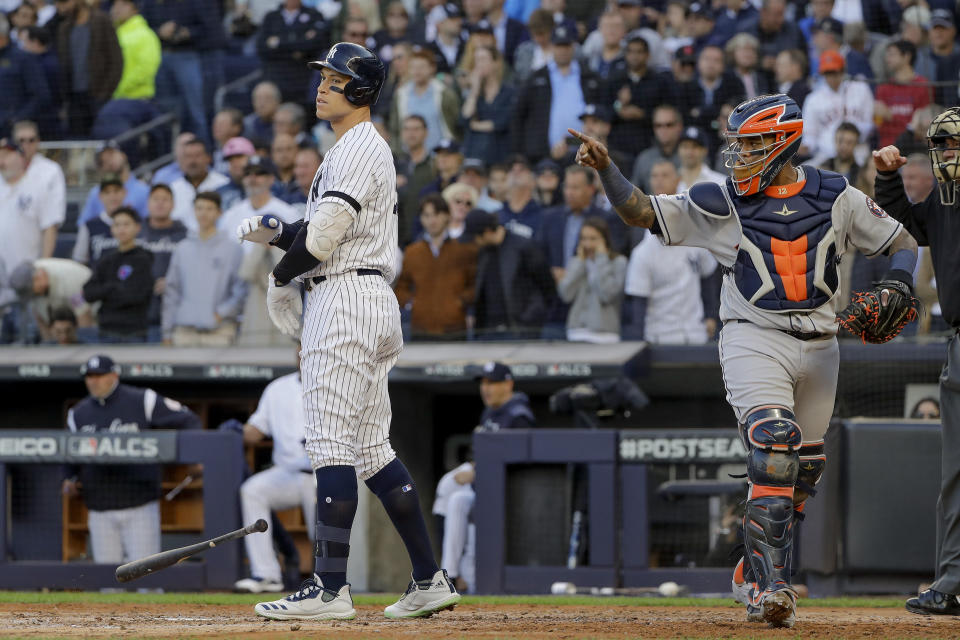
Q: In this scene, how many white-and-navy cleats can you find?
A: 2